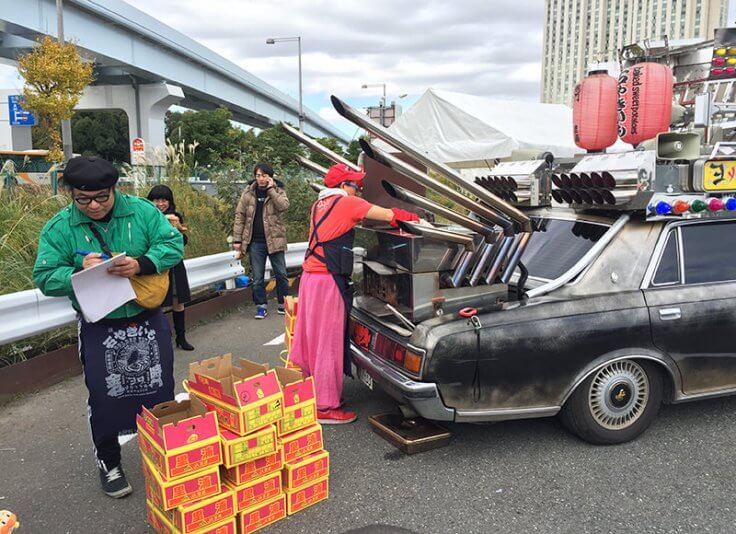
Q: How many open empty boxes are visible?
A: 3